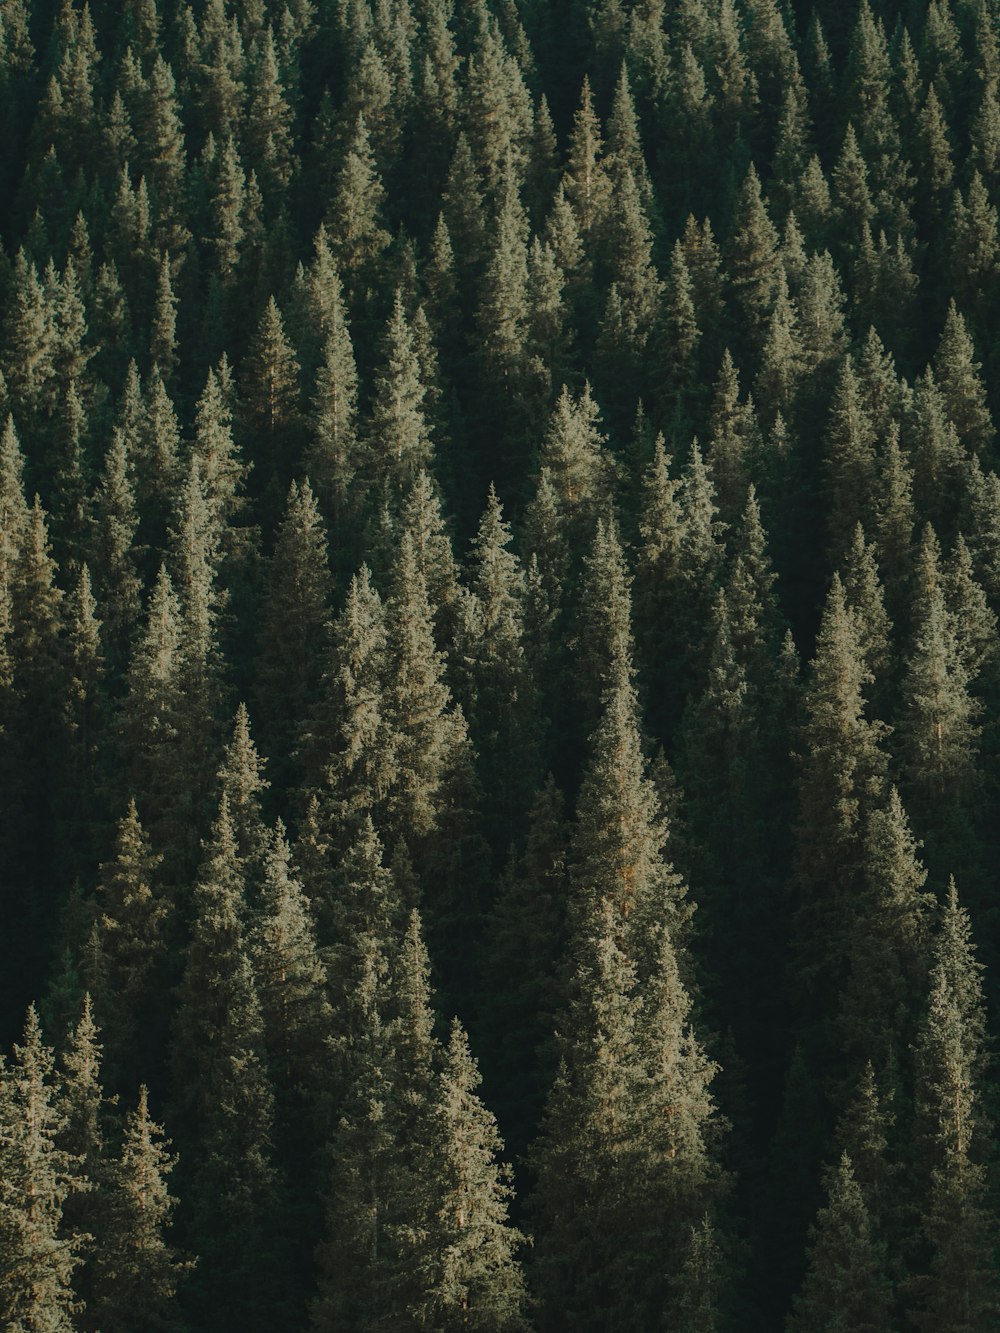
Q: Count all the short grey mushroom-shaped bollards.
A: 0